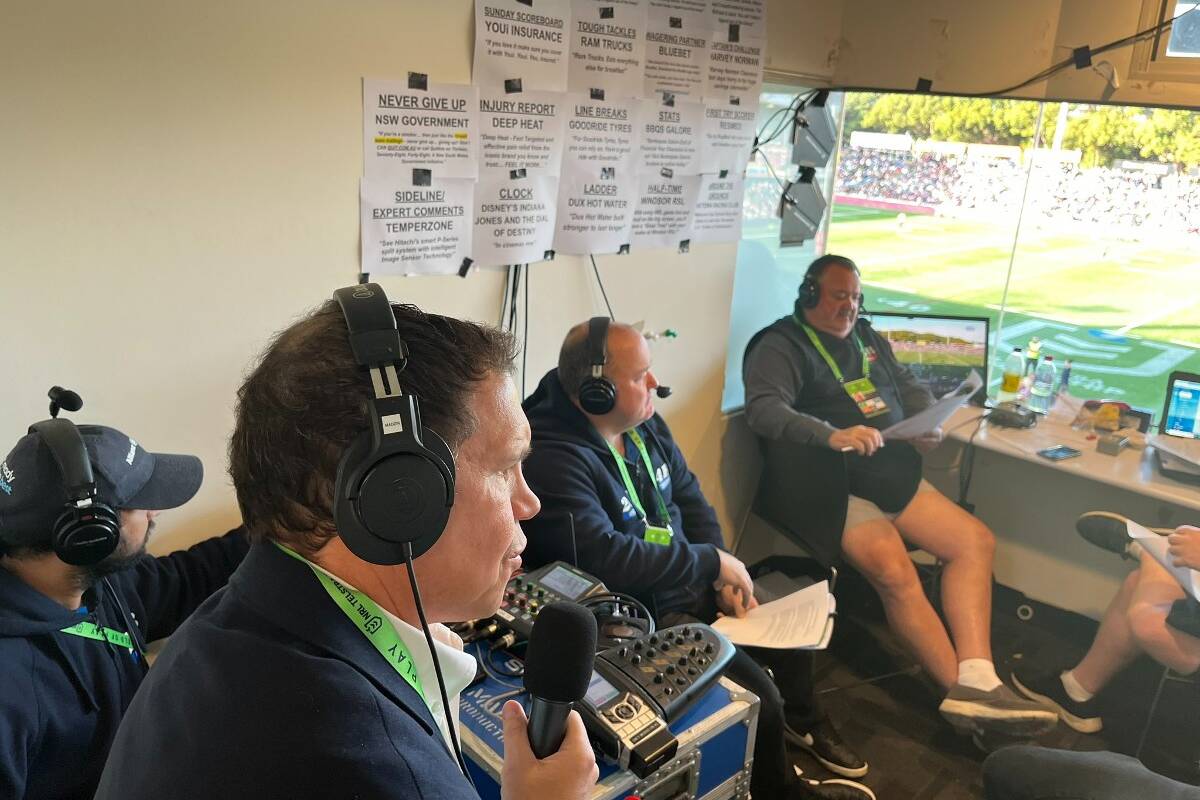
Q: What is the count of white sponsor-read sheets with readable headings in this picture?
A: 14